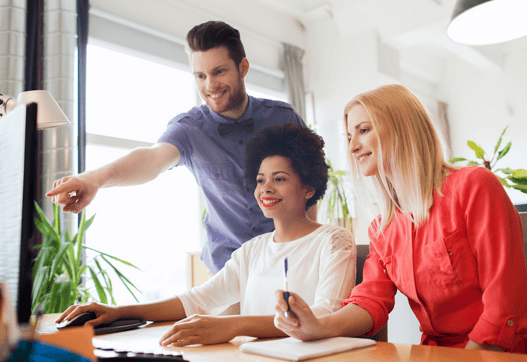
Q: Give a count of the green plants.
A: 3